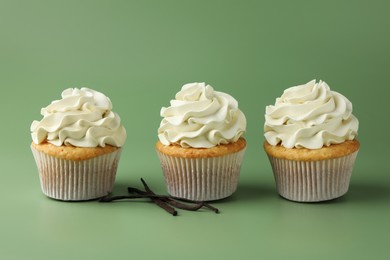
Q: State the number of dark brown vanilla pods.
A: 3